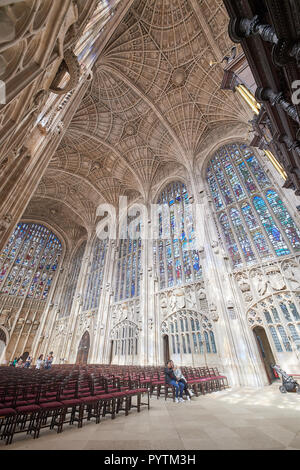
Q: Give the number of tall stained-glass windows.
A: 6